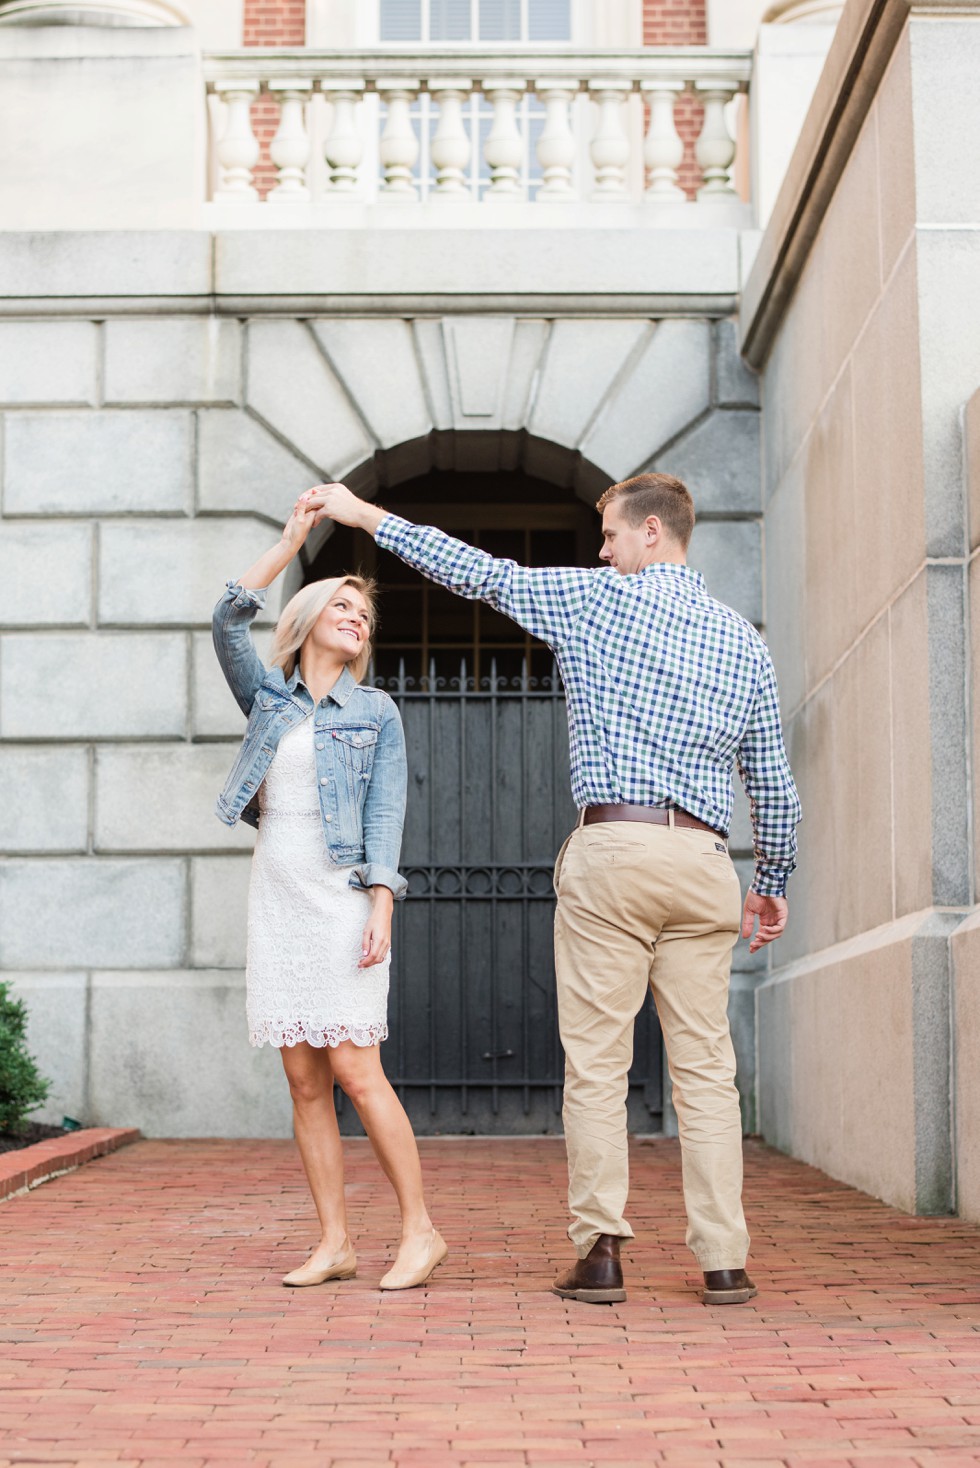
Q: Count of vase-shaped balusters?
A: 10